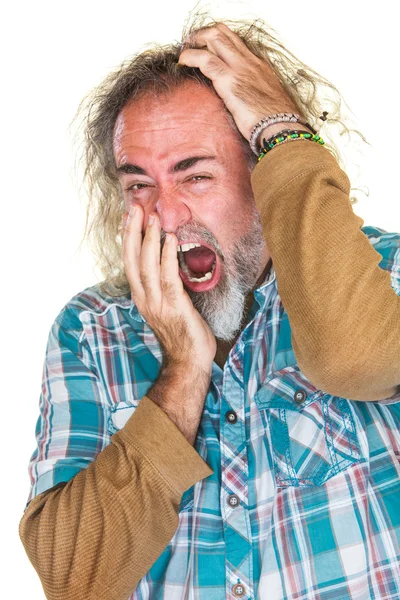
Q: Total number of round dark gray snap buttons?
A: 4